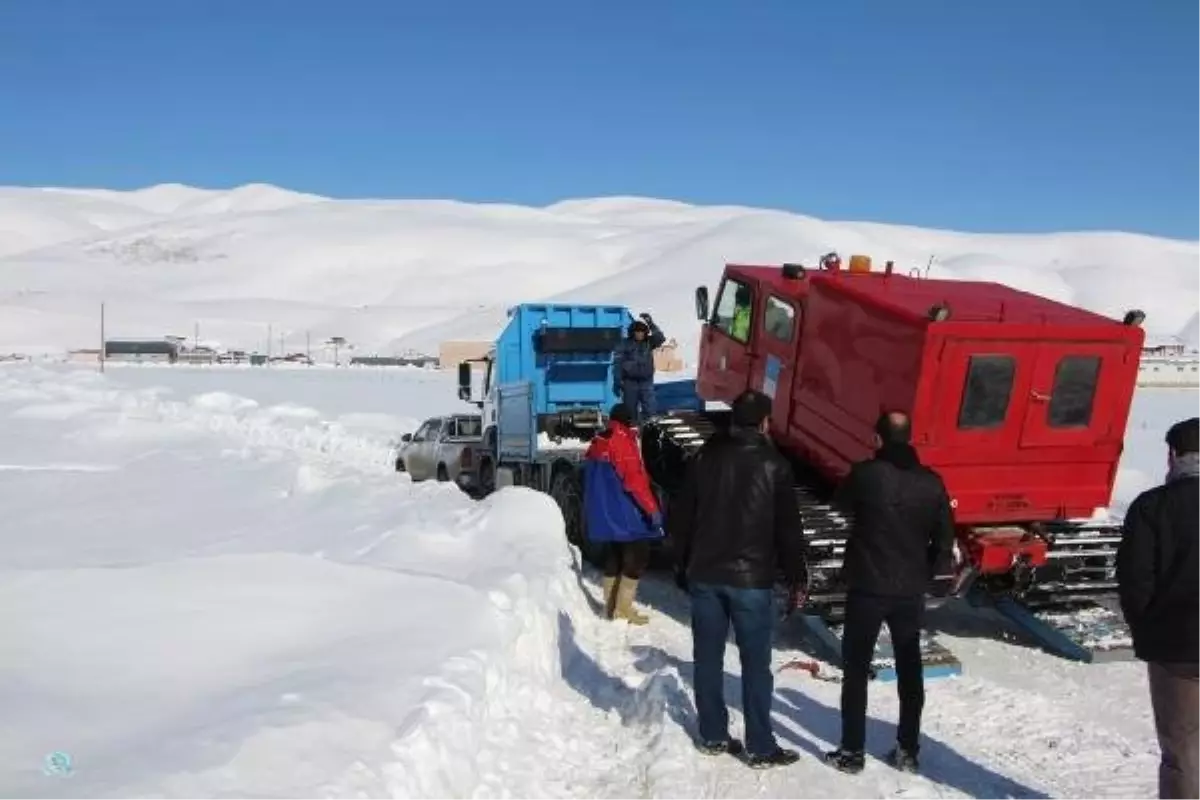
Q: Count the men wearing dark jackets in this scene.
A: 4